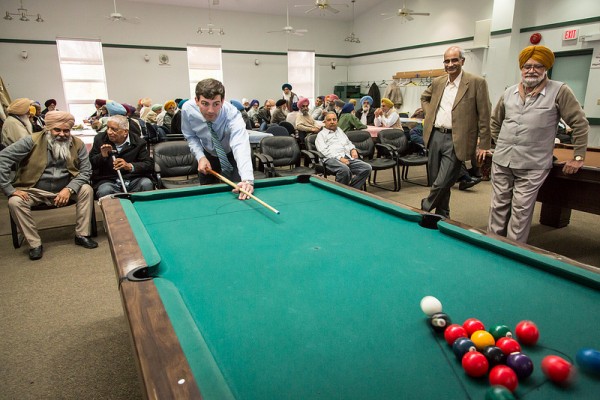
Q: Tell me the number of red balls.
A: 7